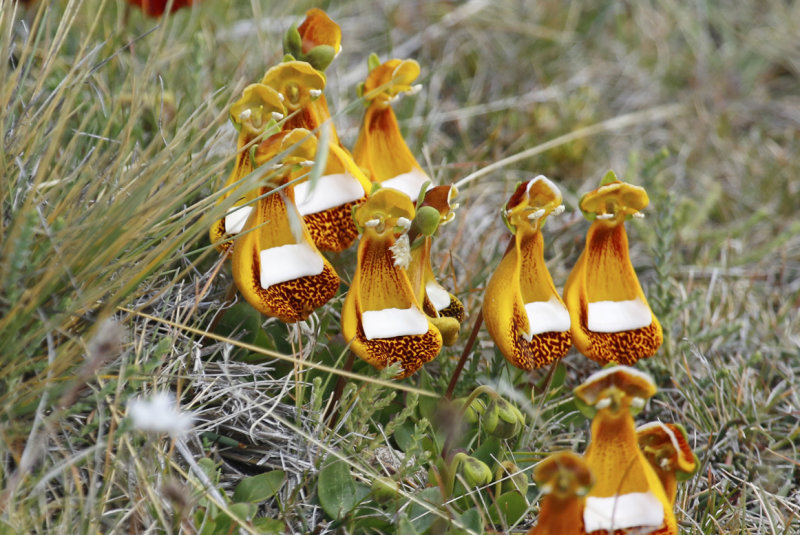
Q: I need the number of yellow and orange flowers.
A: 12